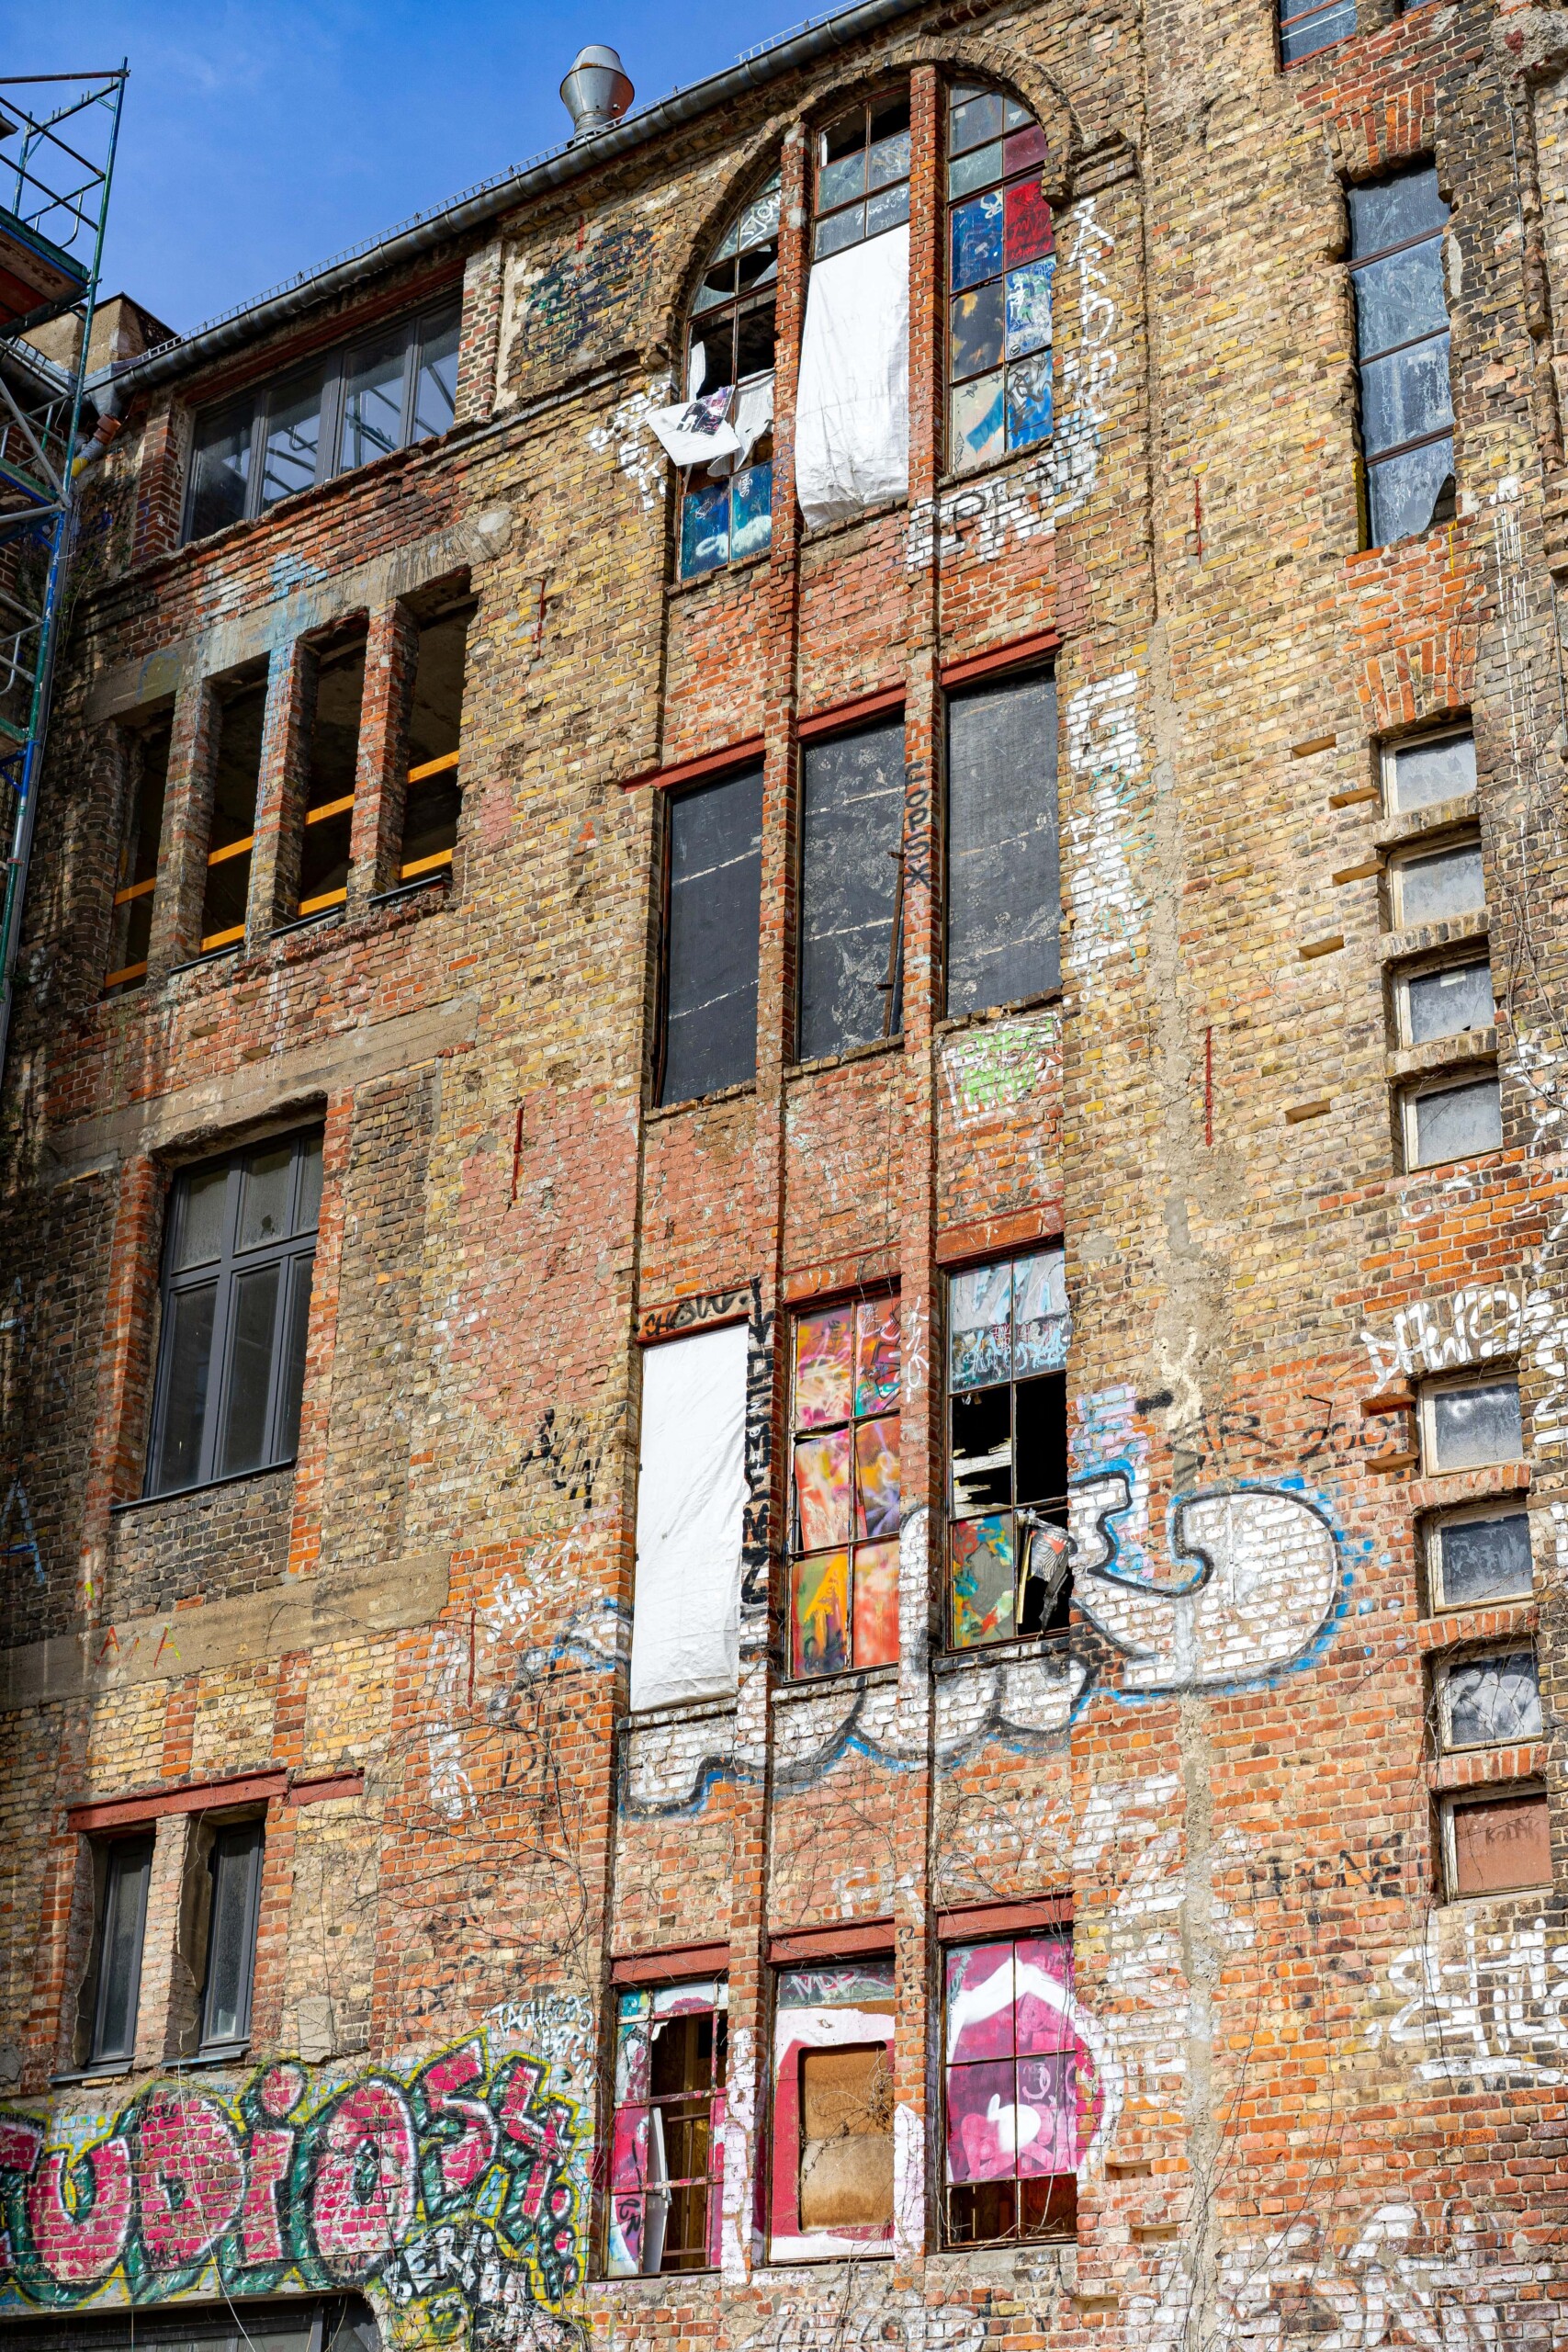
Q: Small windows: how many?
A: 8